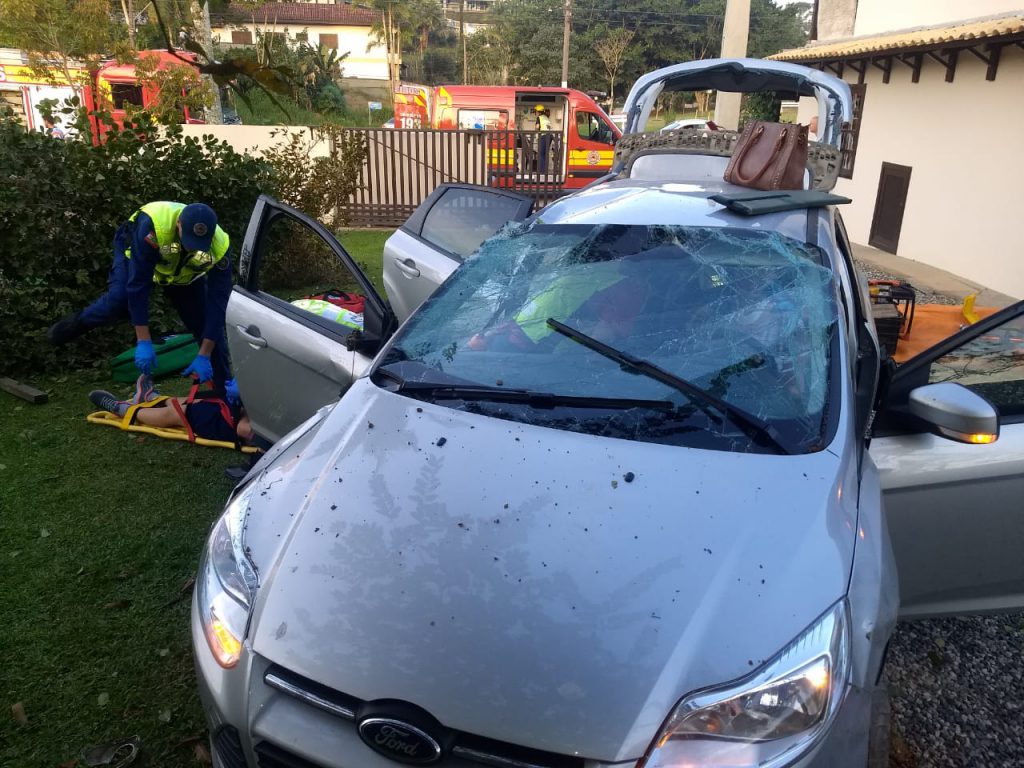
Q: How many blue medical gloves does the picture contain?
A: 3